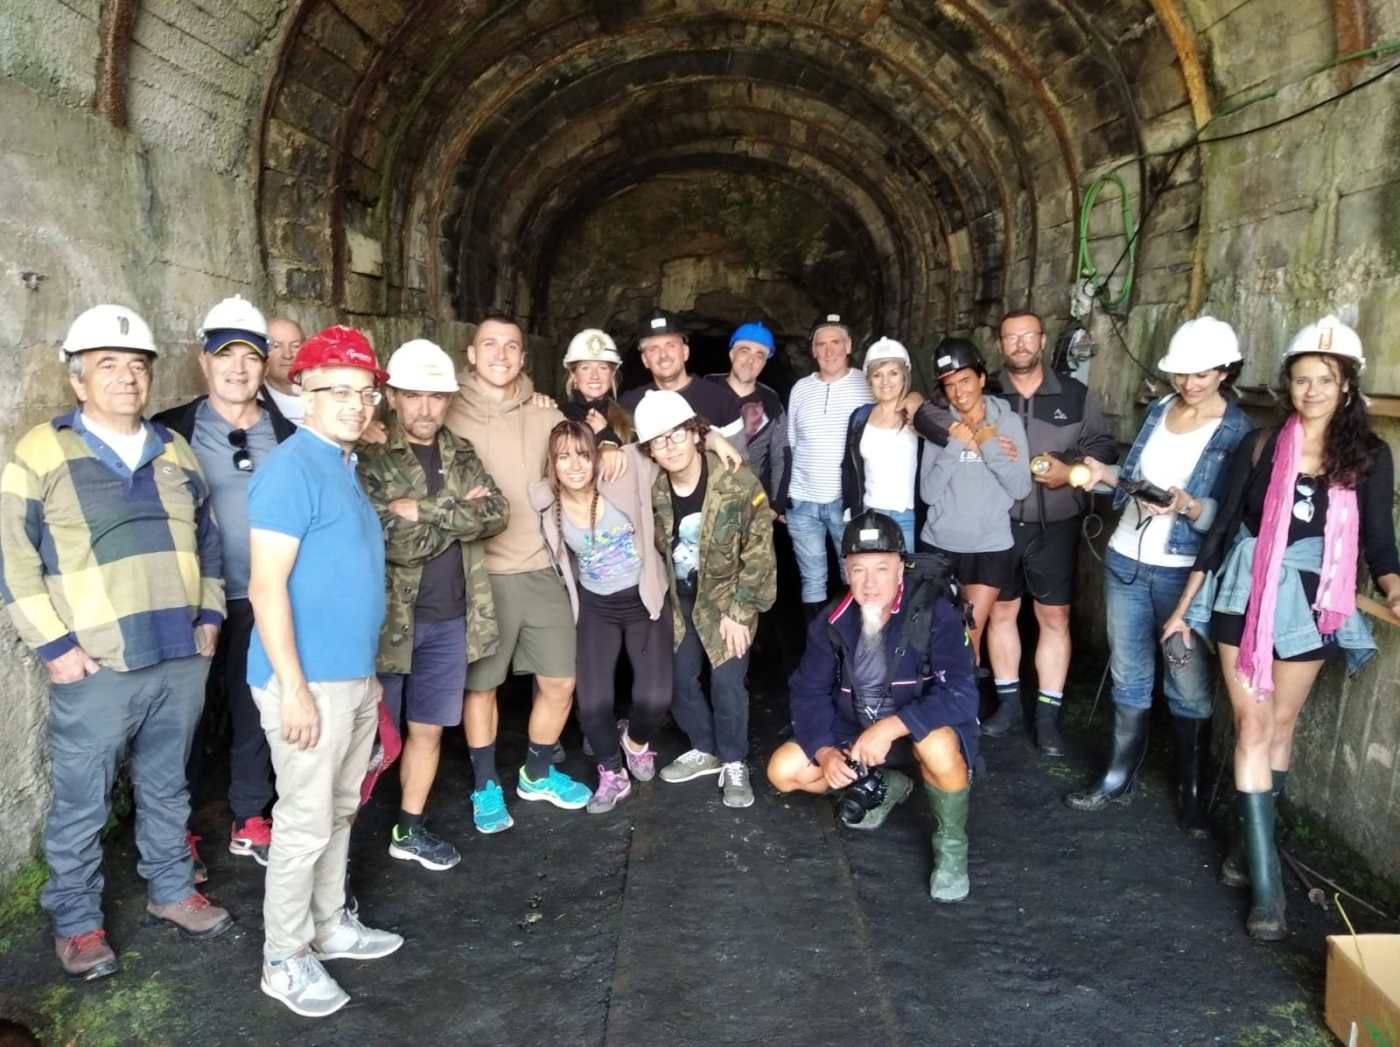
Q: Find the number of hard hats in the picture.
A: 14